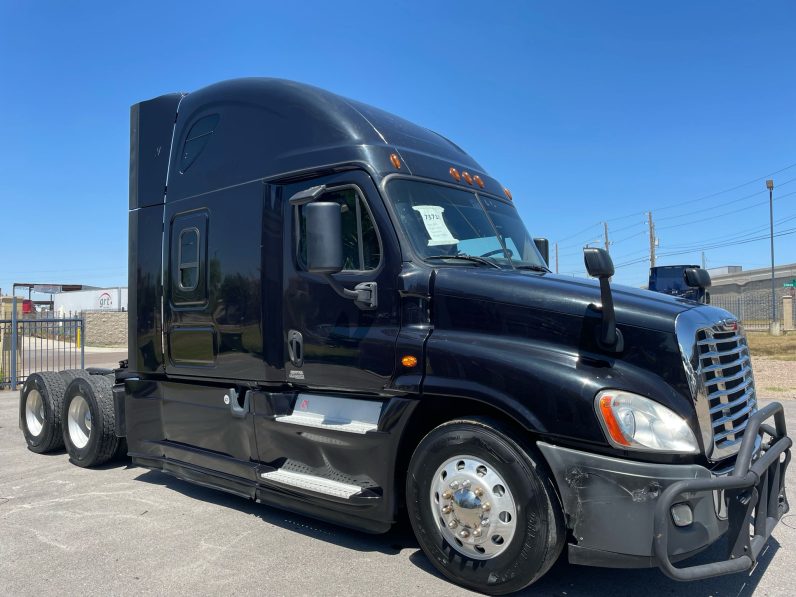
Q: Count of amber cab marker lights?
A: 5